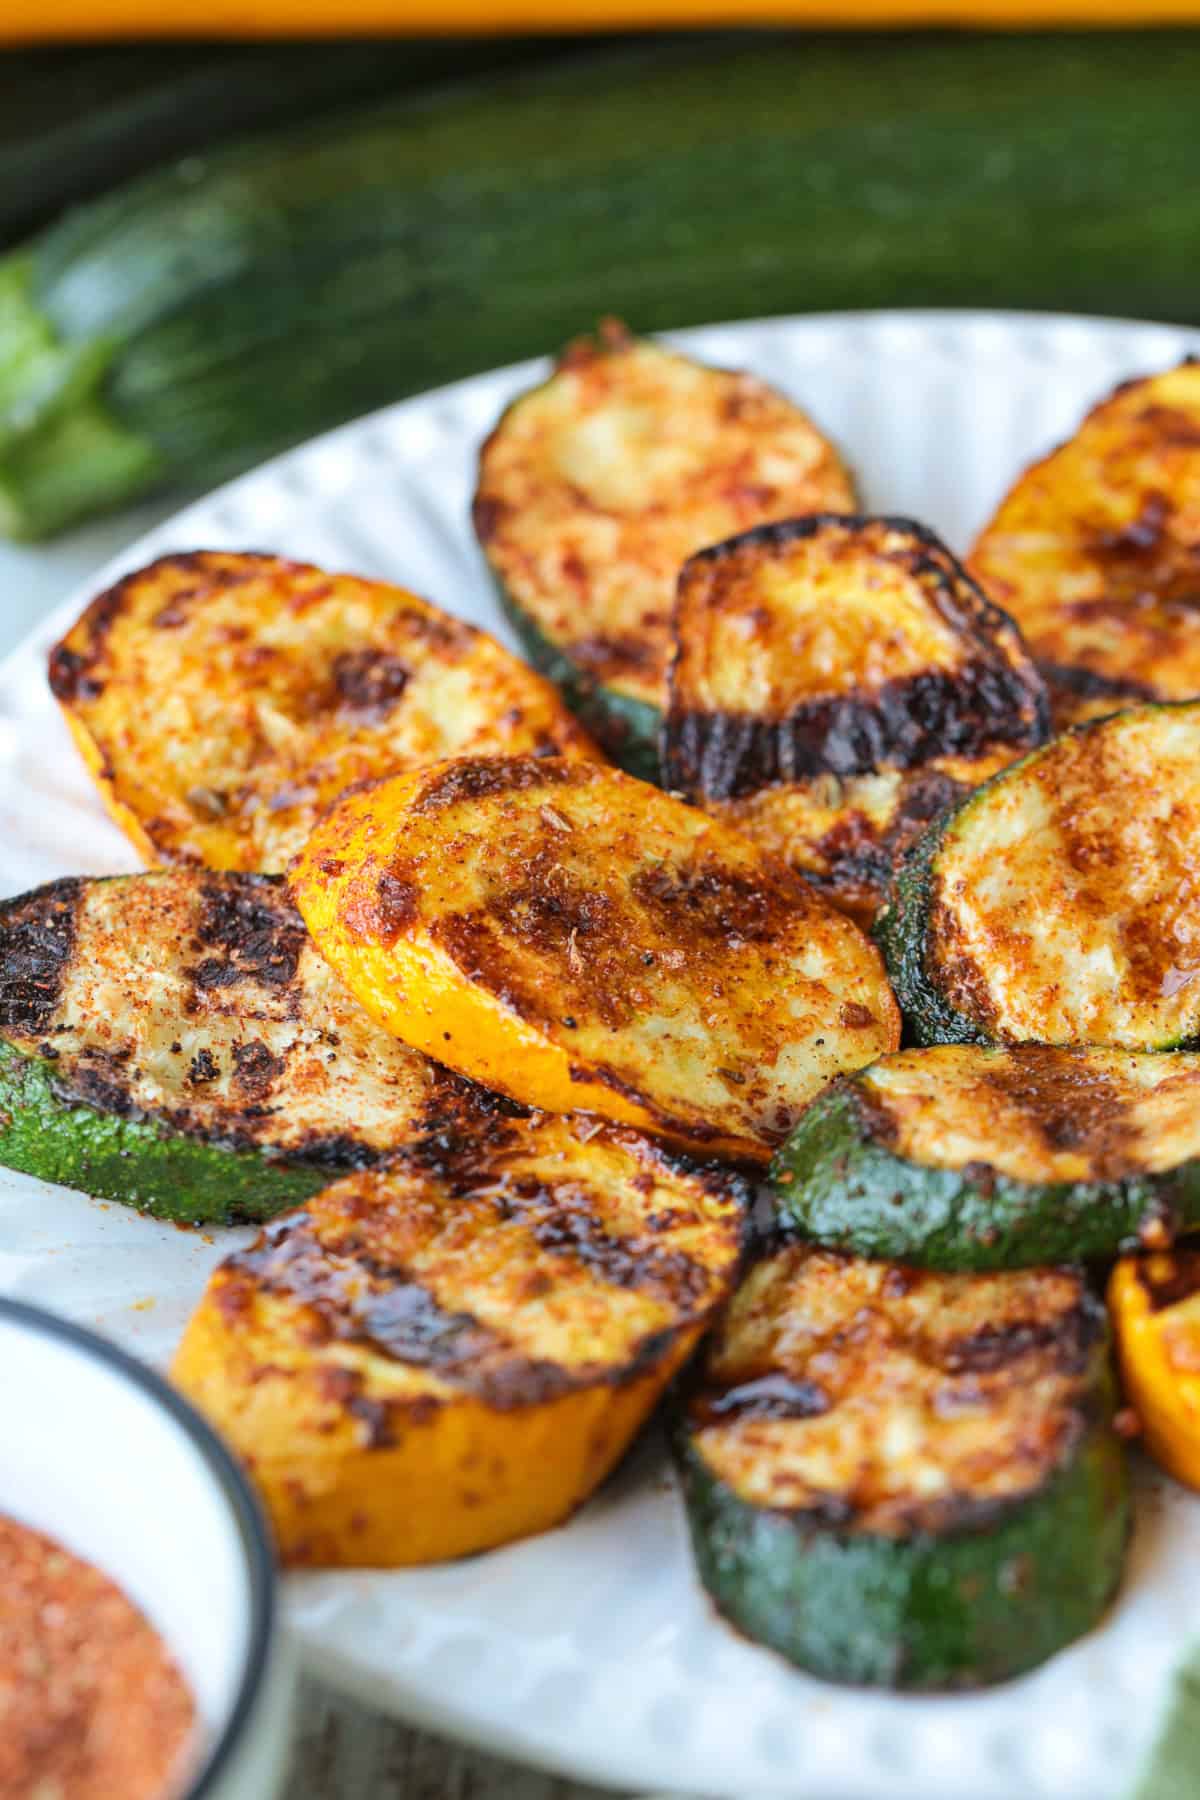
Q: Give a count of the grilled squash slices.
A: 12